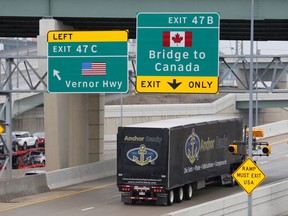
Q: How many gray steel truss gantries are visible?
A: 1